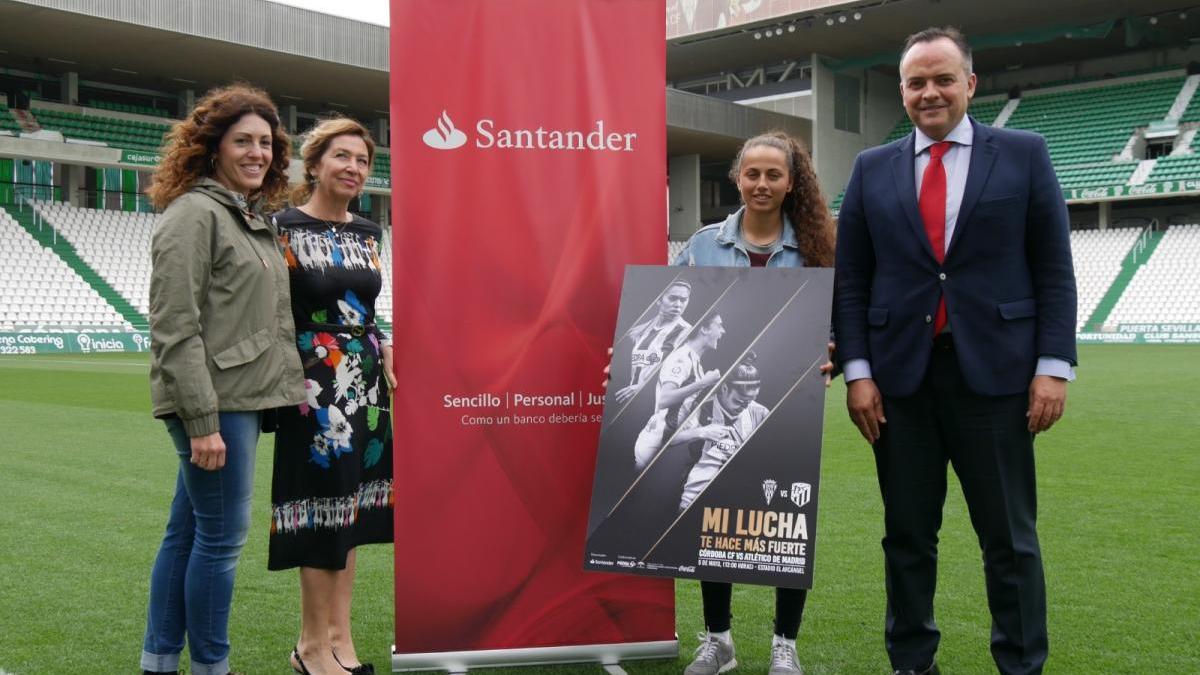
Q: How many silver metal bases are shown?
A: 1